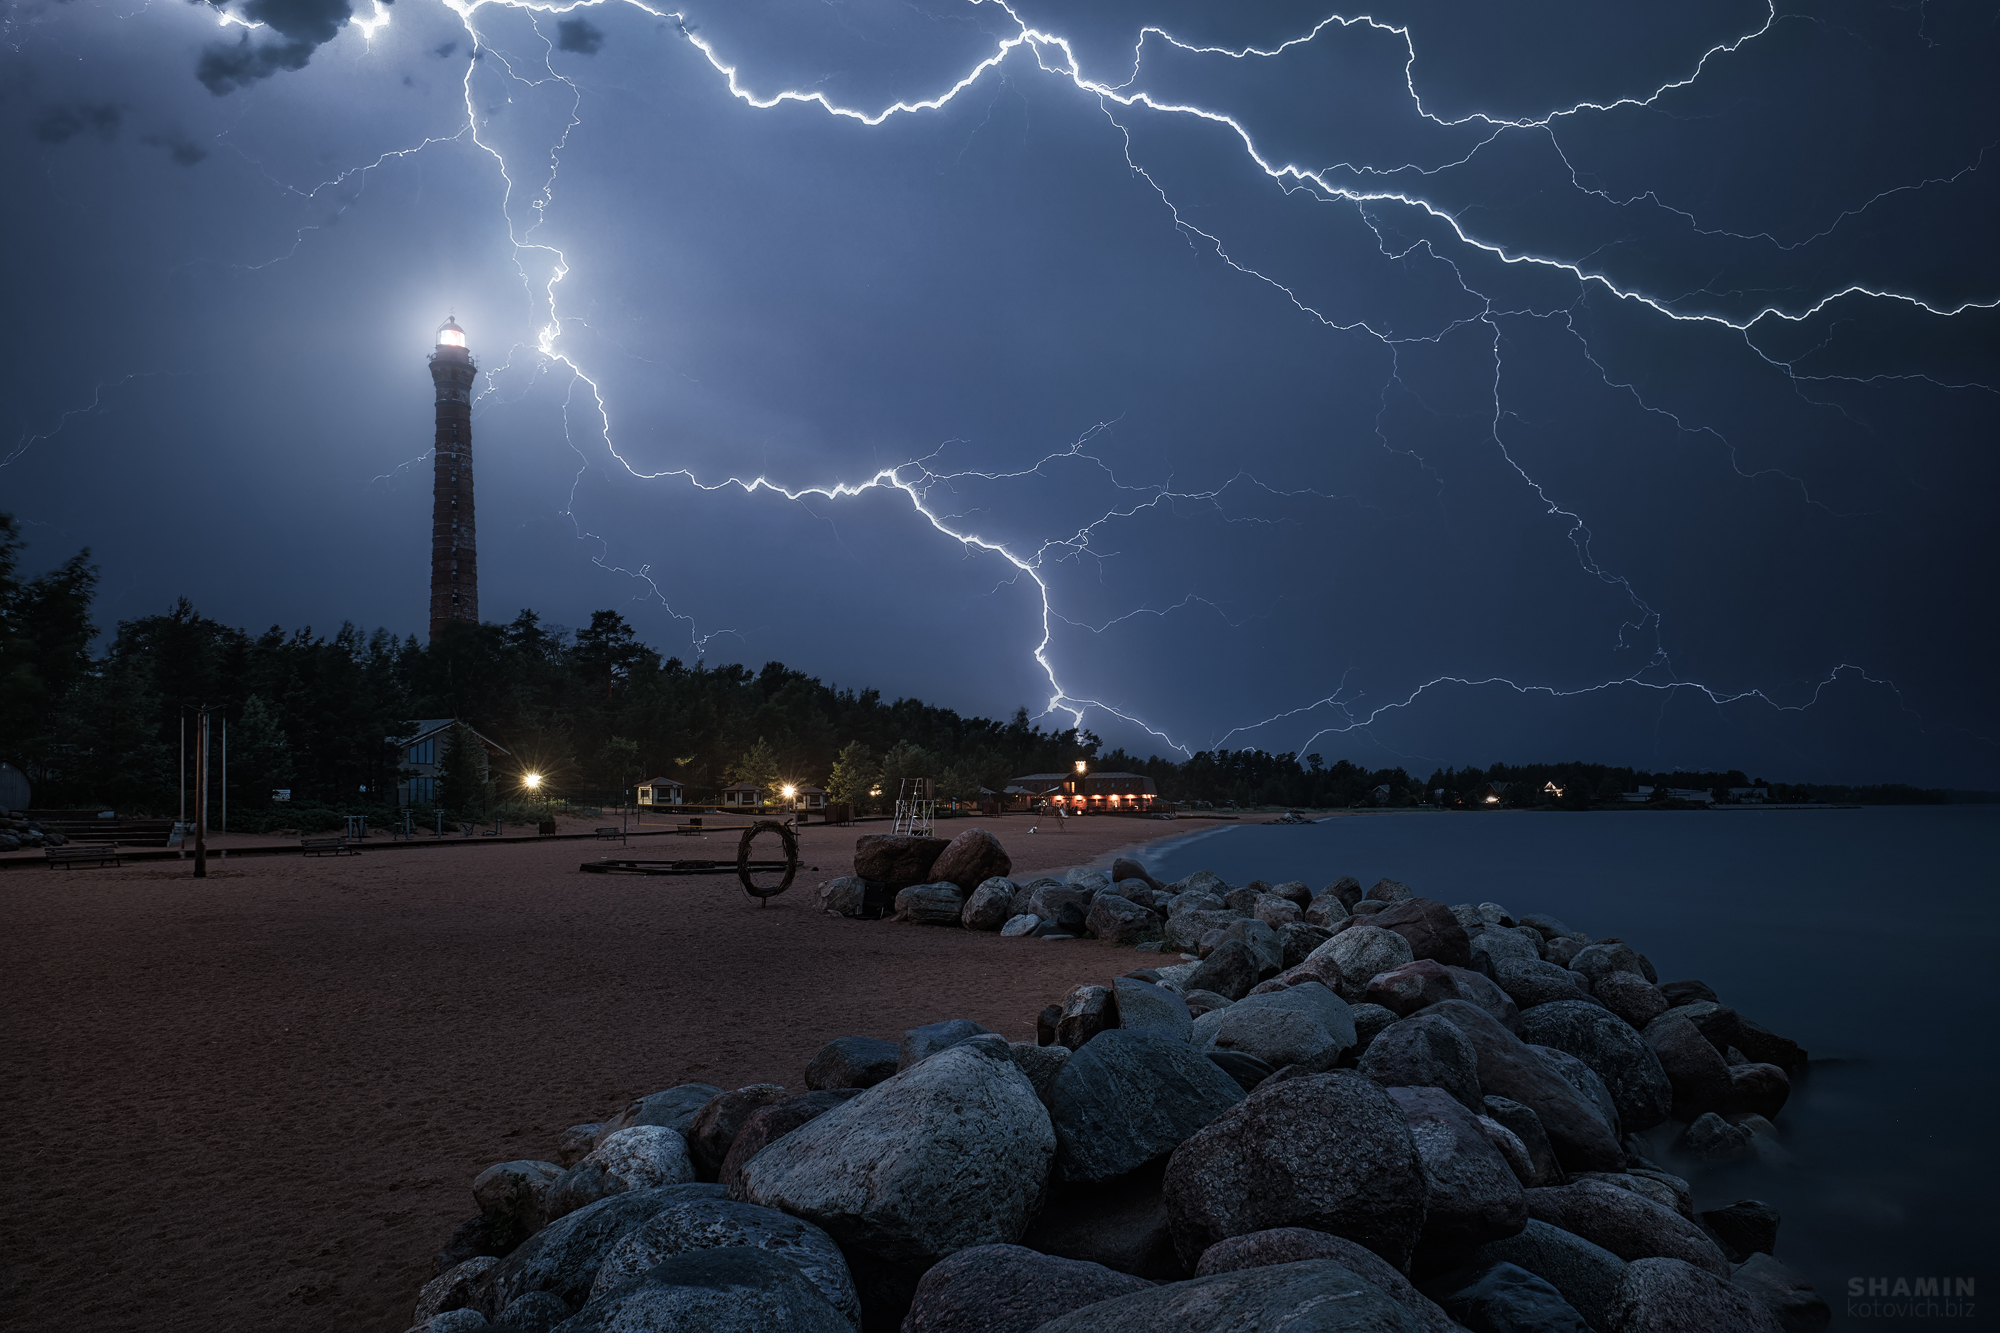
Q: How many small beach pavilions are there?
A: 3